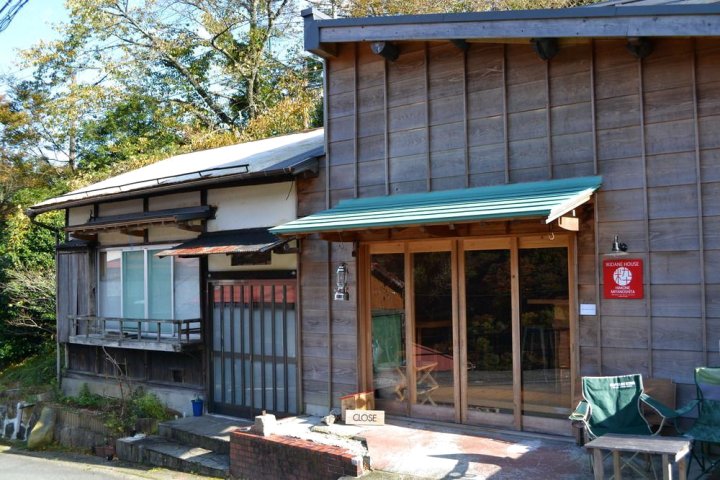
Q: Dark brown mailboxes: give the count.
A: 0